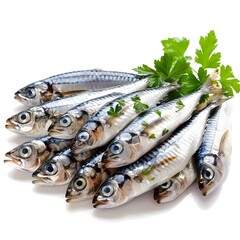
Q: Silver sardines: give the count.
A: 11